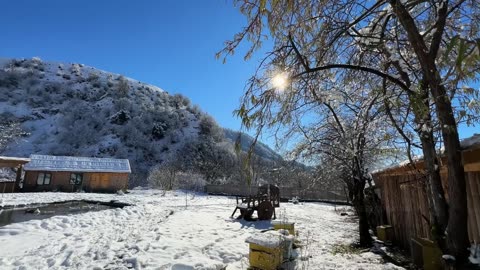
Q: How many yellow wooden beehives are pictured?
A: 4